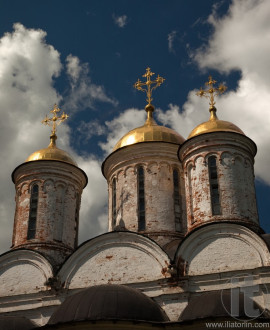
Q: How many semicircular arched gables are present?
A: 3